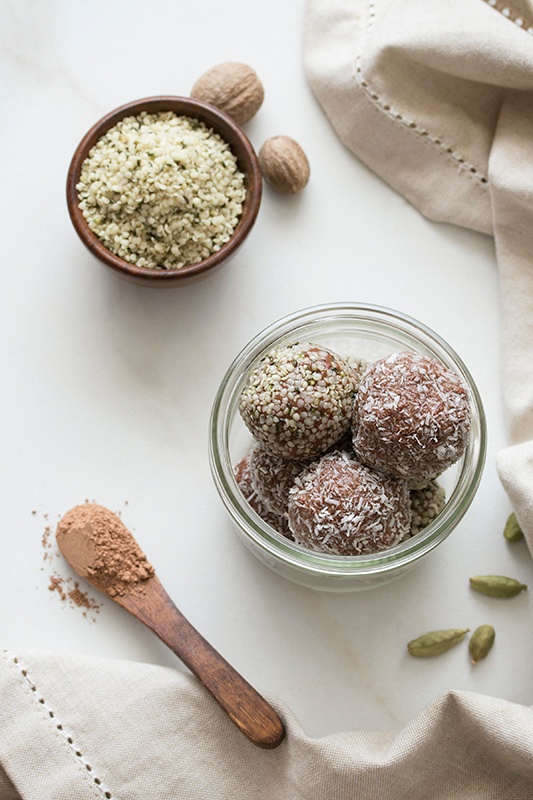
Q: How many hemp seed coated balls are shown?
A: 3